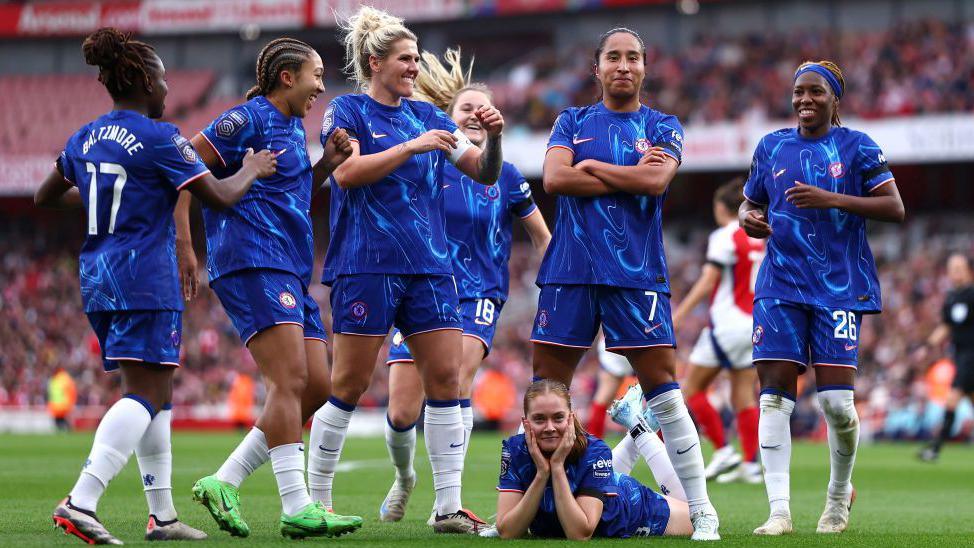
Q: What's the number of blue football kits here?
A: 7